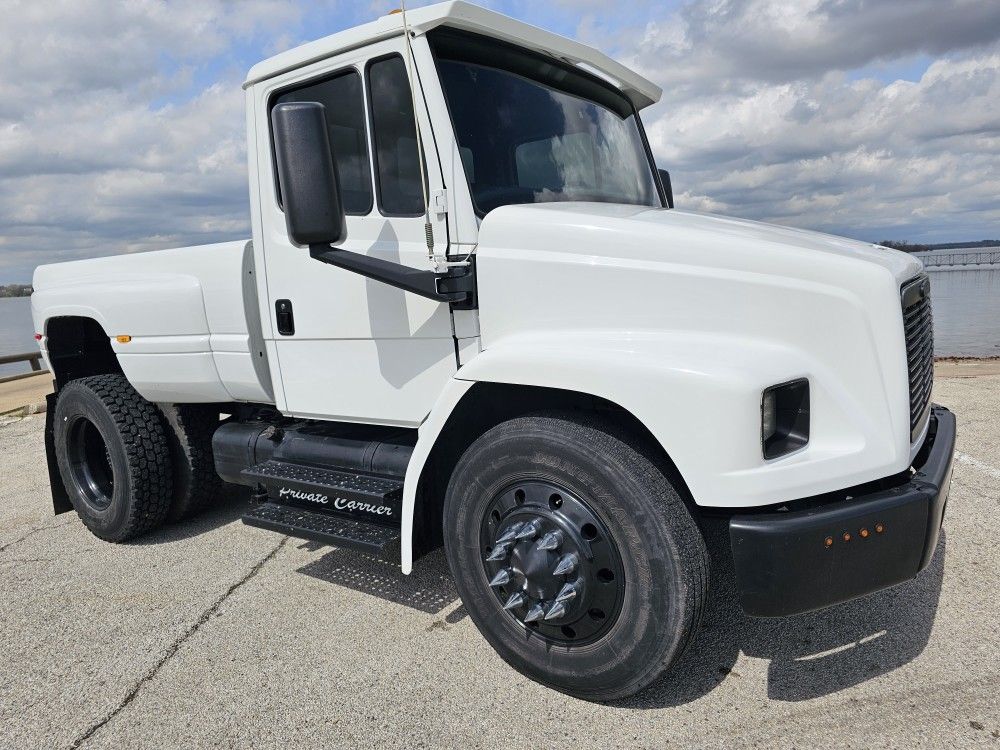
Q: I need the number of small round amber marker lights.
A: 4